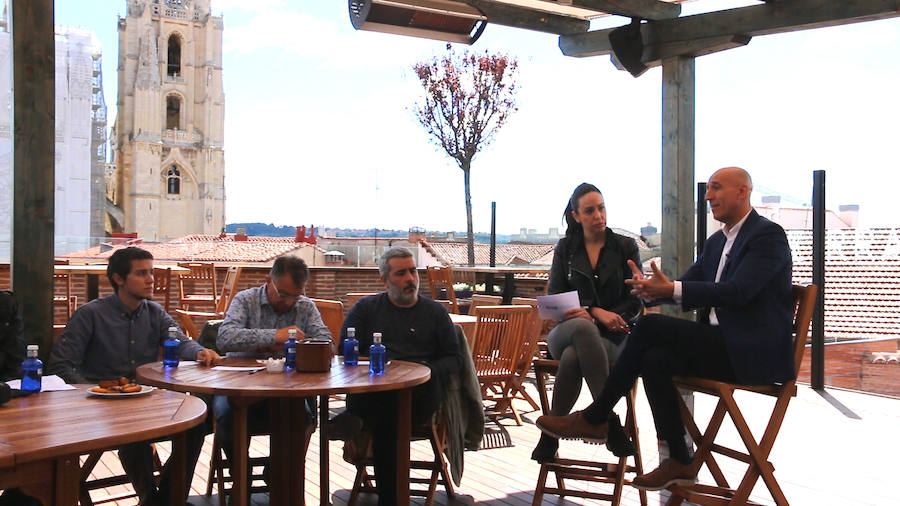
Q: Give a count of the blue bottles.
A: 5